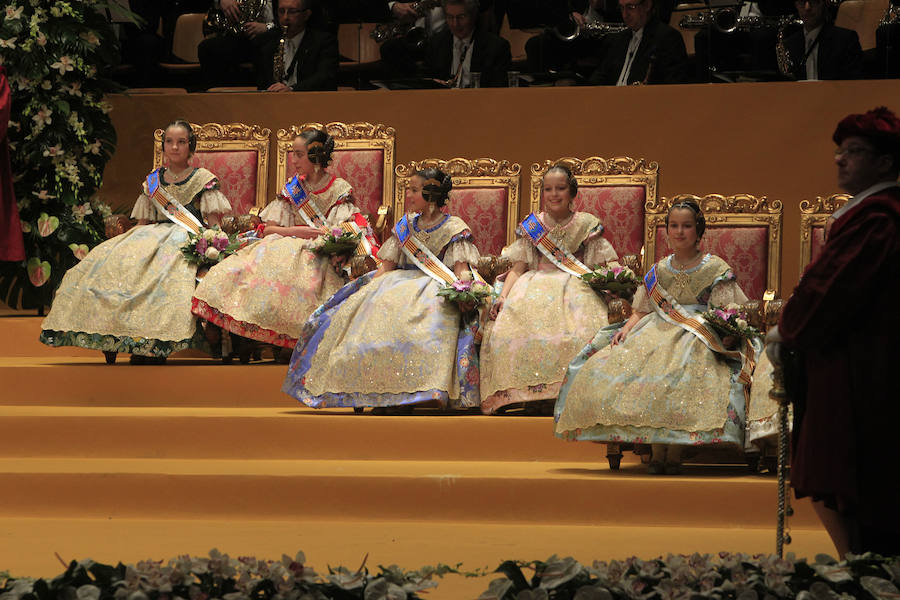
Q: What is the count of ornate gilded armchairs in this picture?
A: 6